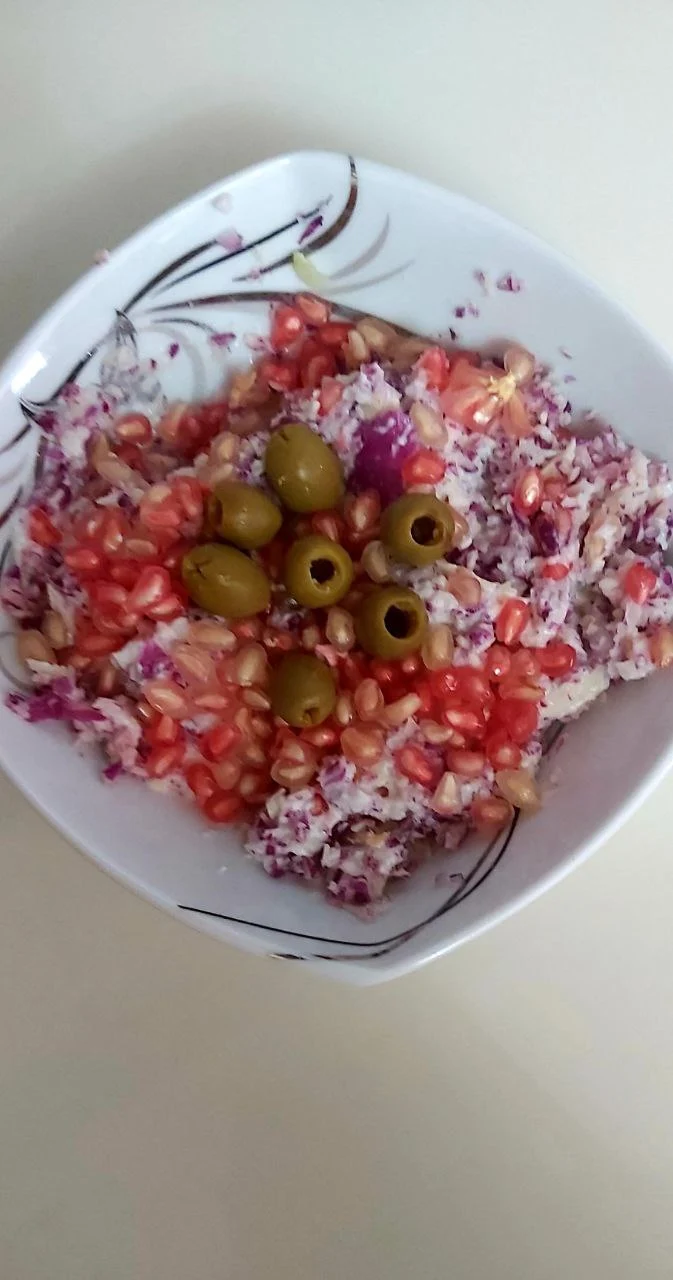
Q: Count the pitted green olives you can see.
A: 7